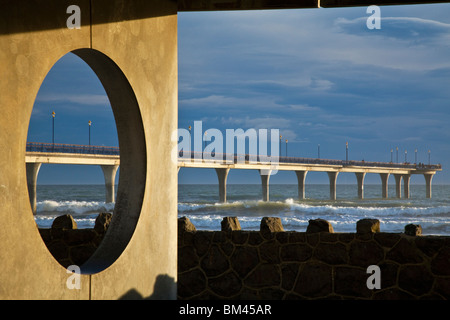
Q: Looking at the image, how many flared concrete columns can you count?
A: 11